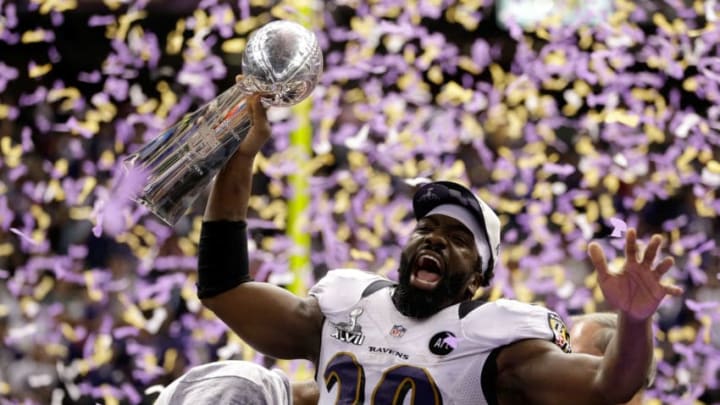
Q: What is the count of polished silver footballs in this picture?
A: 1